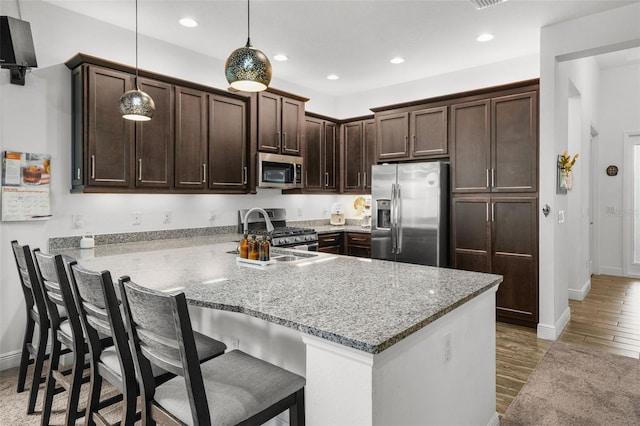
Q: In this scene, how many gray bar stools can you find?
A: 4